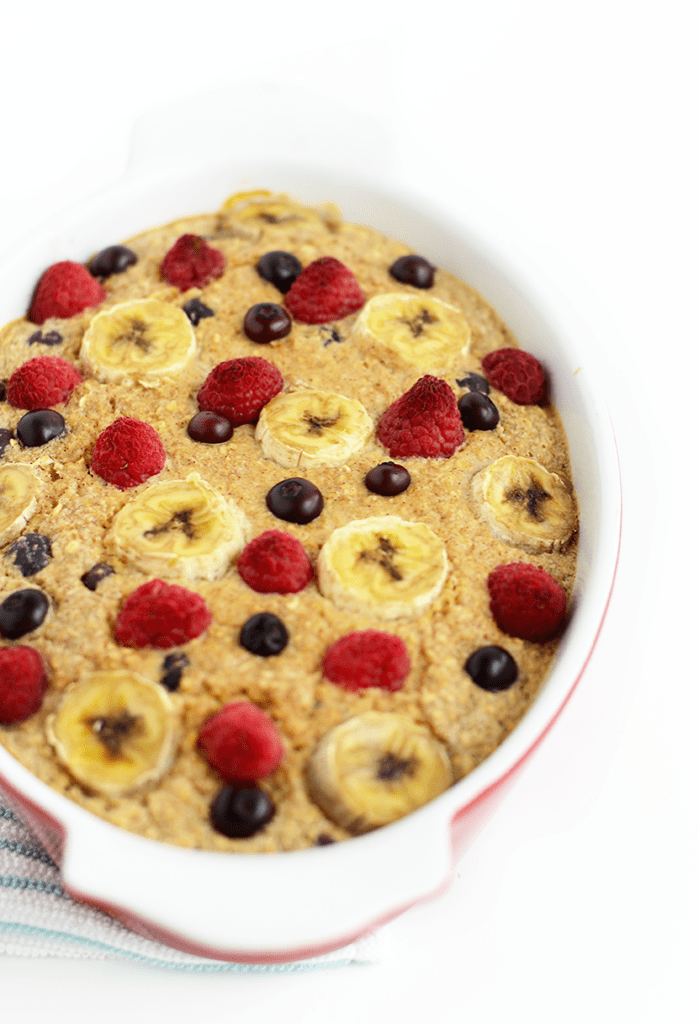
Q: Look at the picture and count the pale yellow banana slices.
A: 10